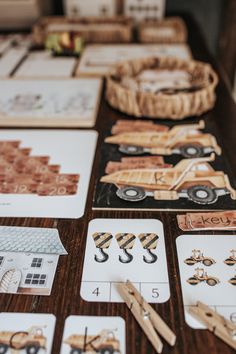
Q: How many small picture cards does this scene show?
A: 4